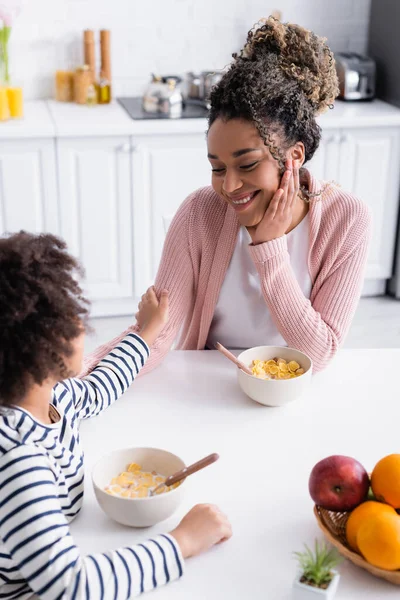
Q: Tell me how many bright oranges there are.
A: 3